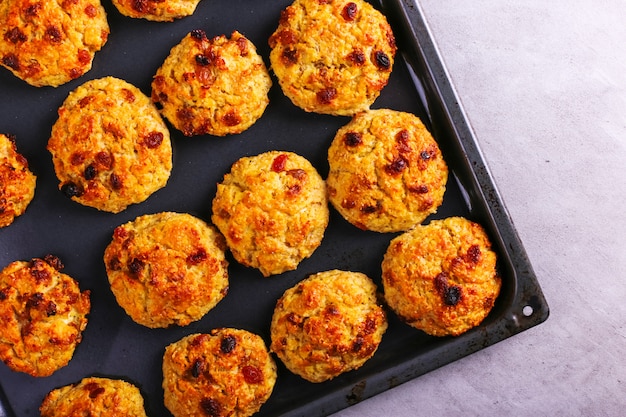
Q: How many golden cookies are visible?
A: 14